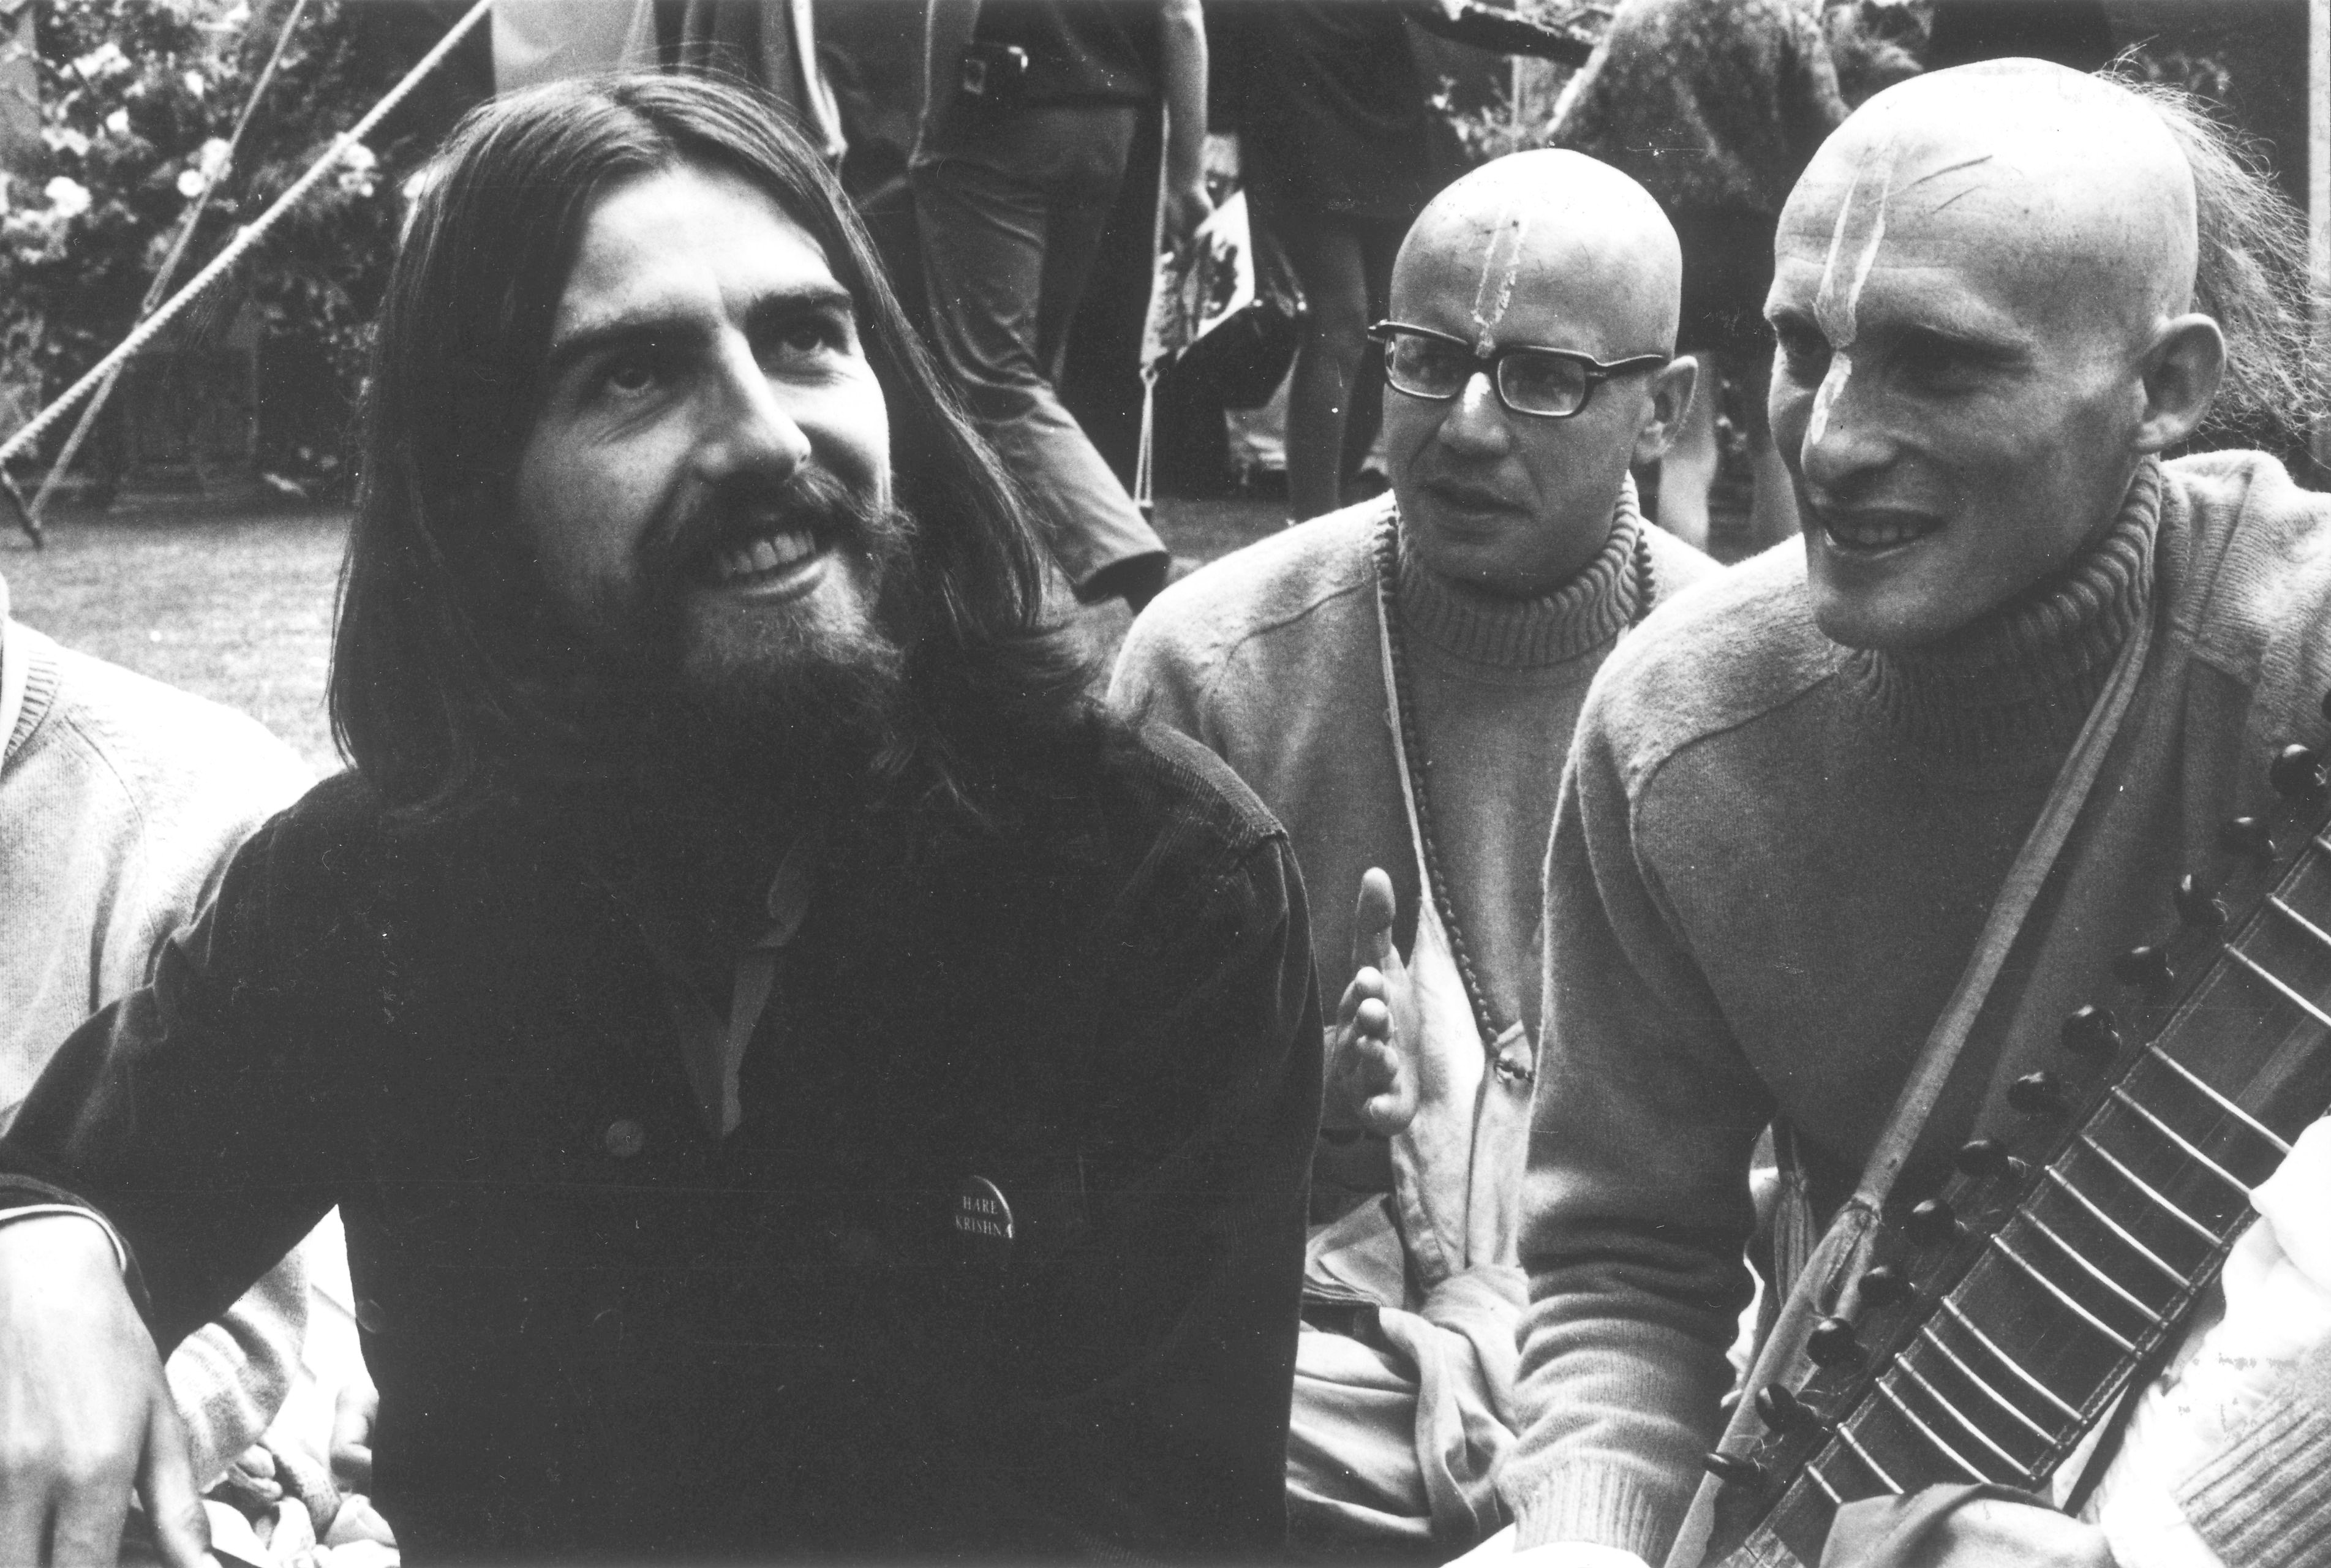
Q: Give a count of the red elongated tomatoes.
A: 0